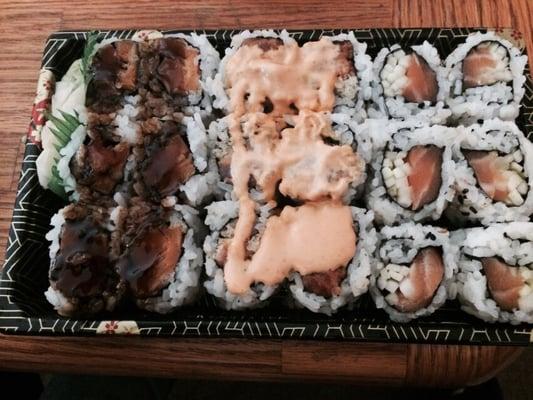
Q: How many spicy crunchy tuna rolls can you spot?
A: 6